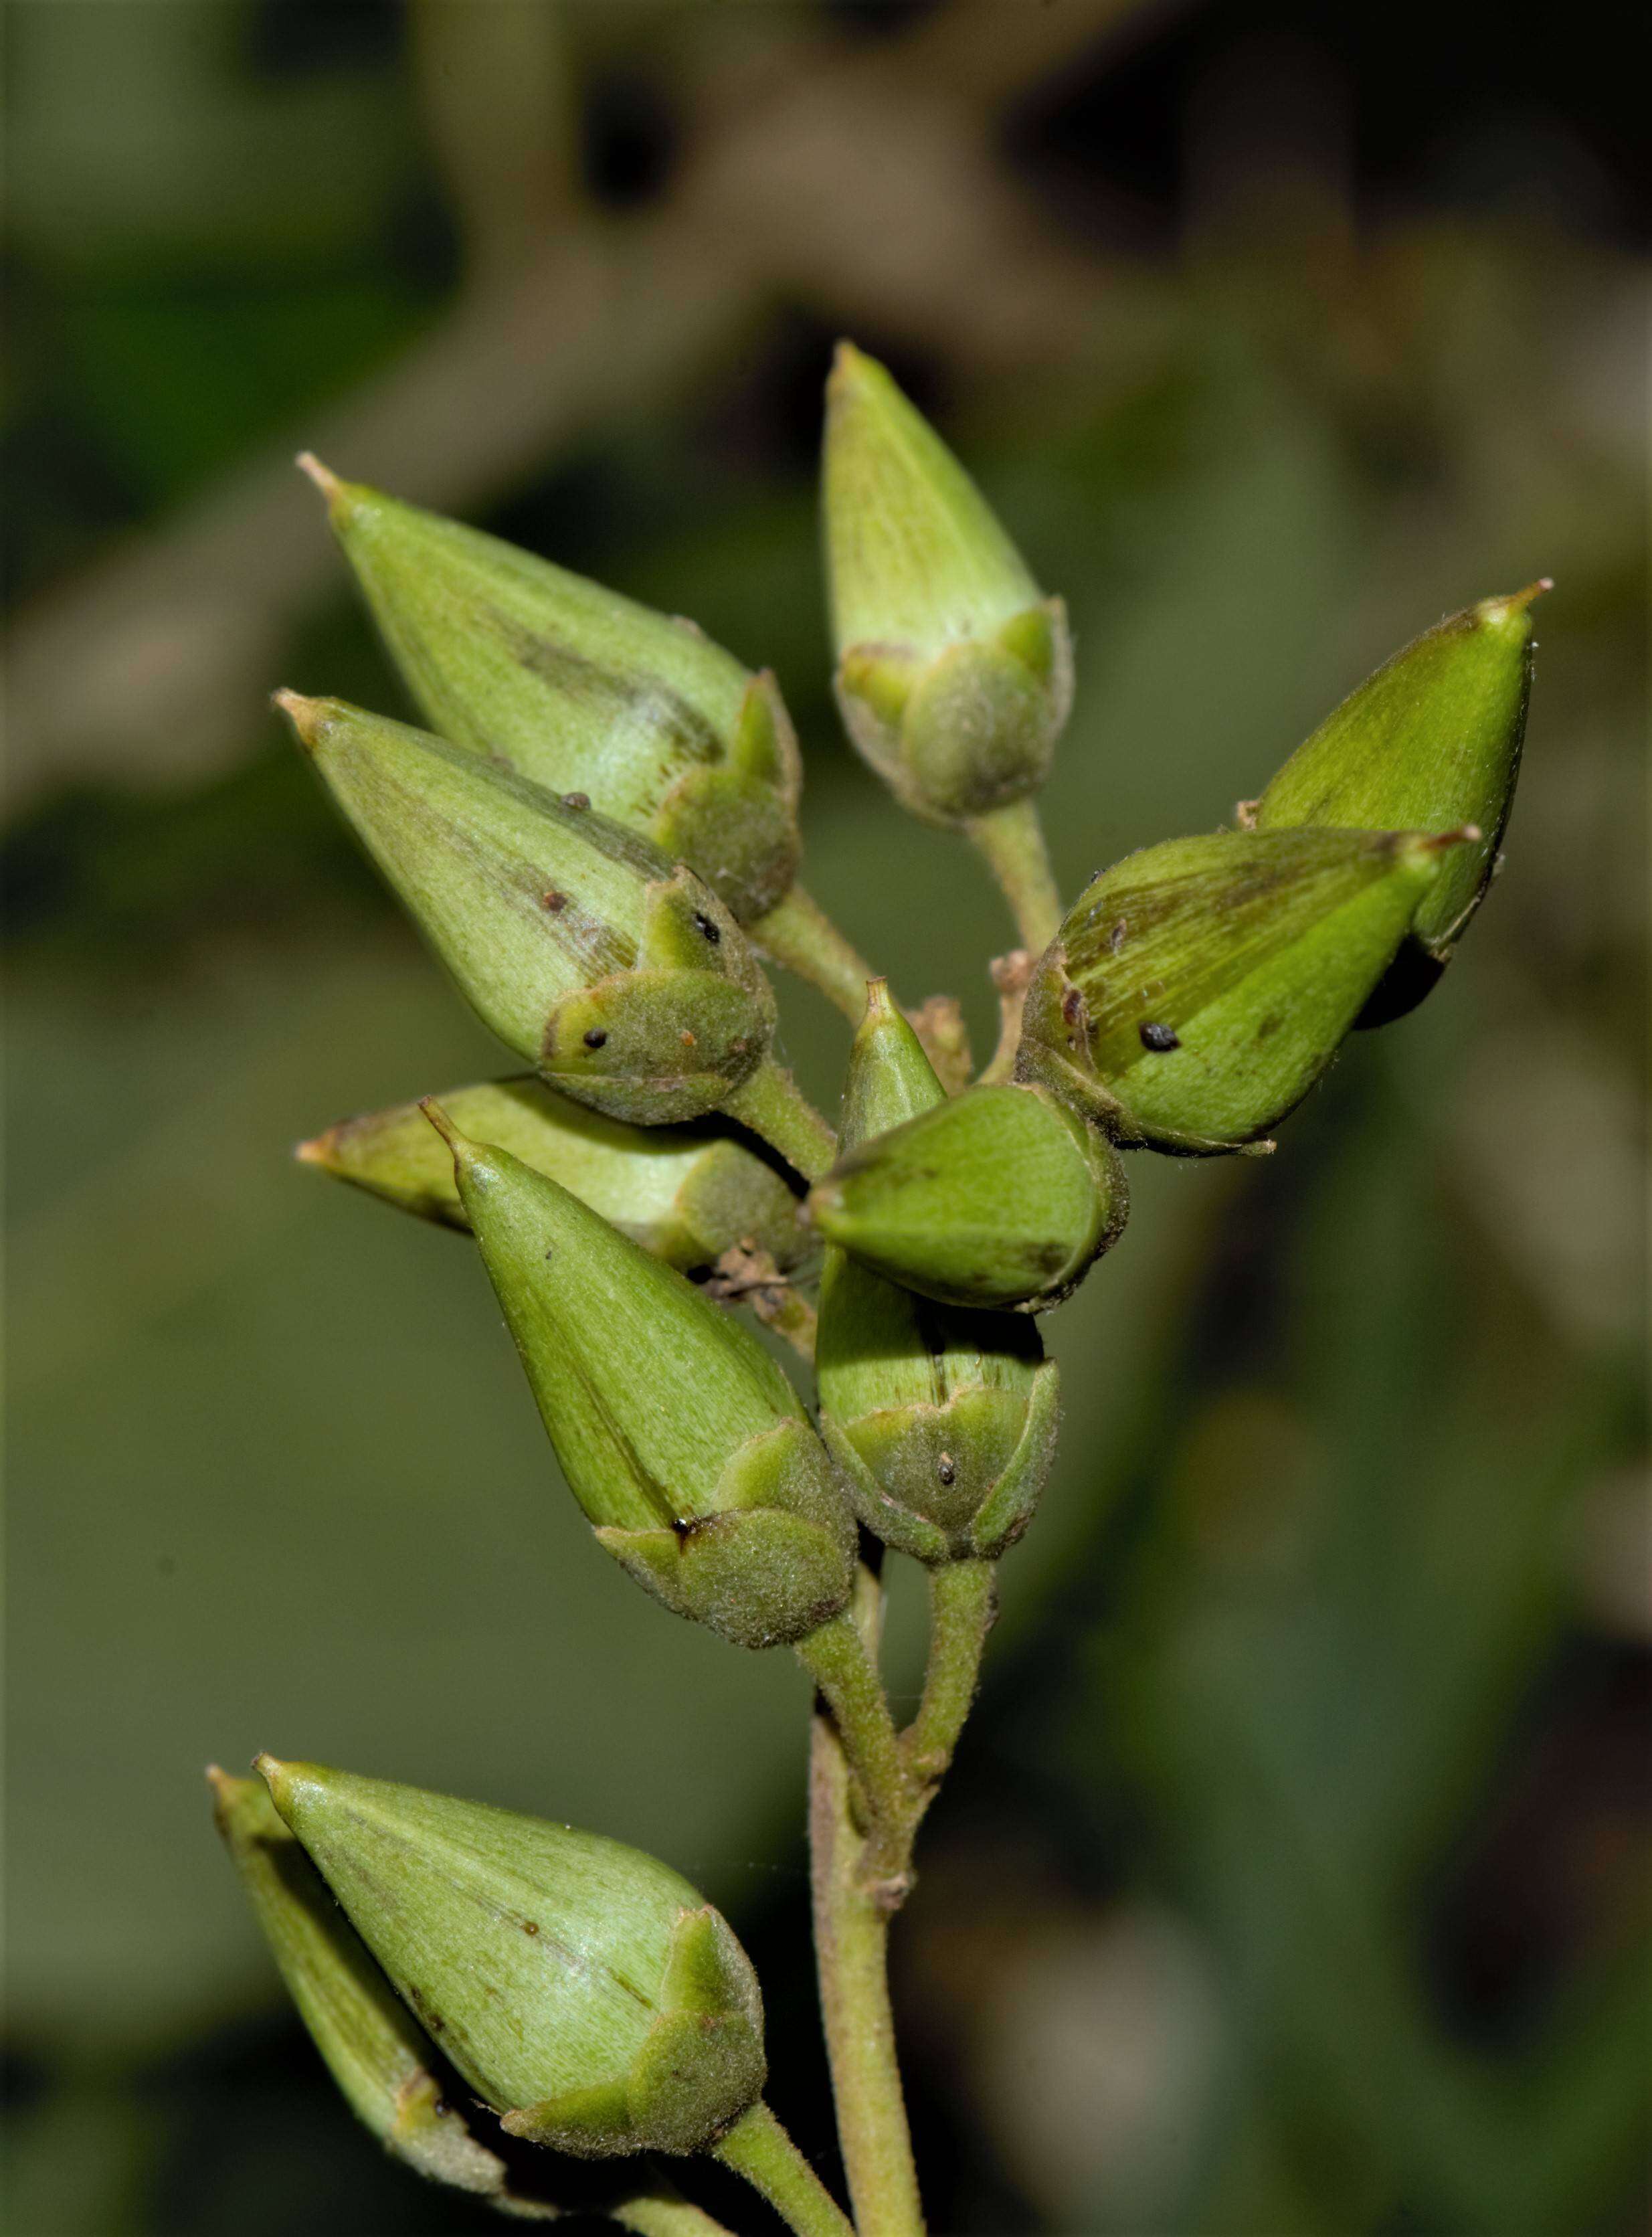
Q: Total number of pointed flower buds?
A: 11